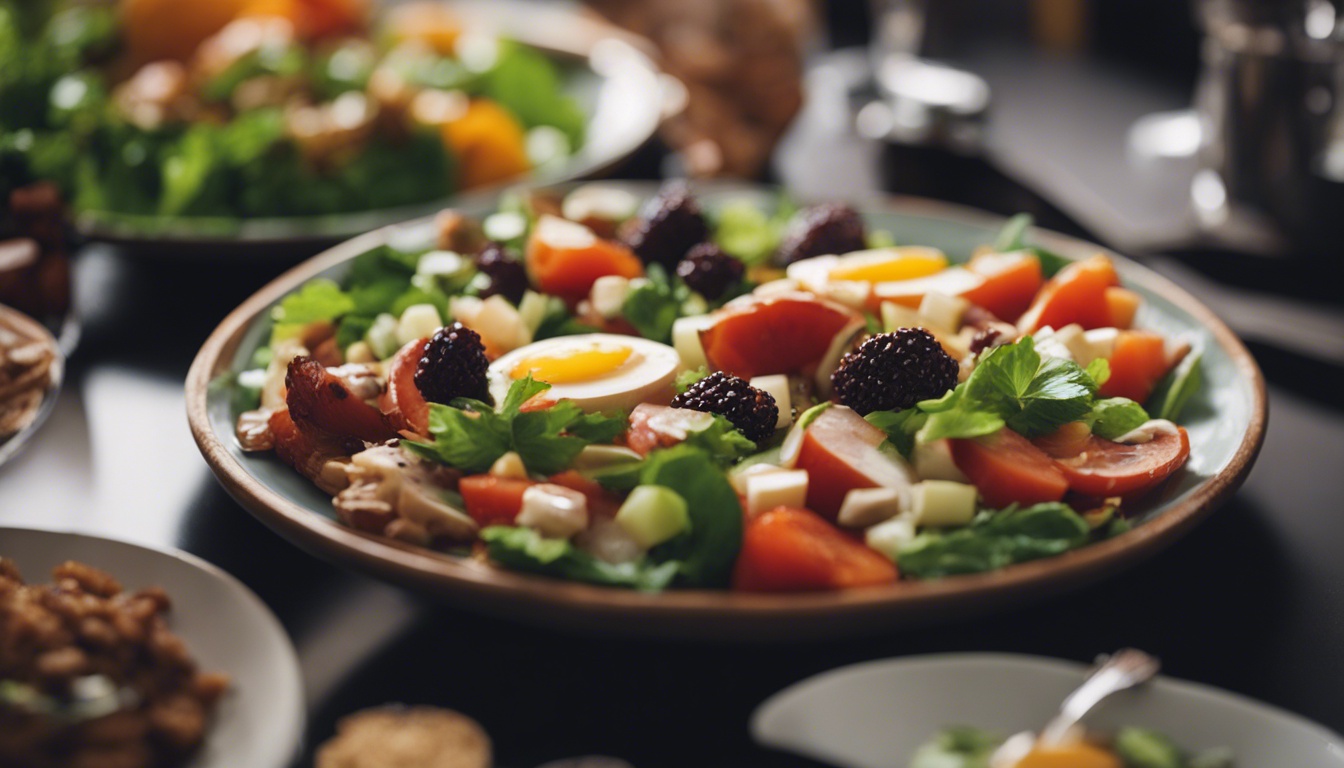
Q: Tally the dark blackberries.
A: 7